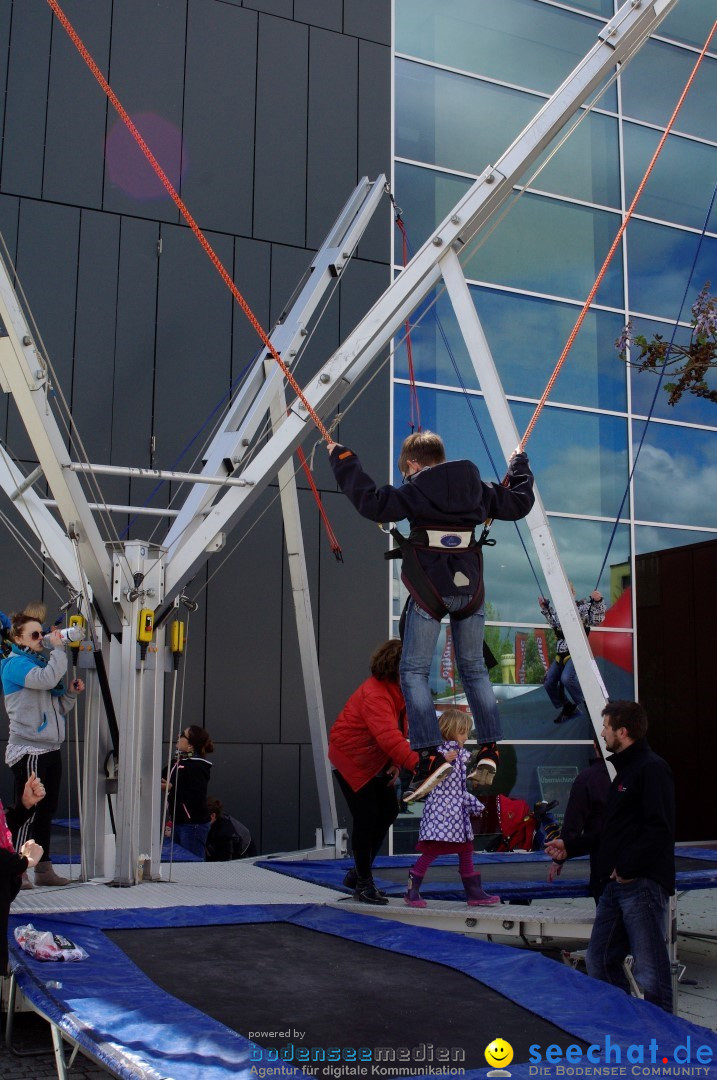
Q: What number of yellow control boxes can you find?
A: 3